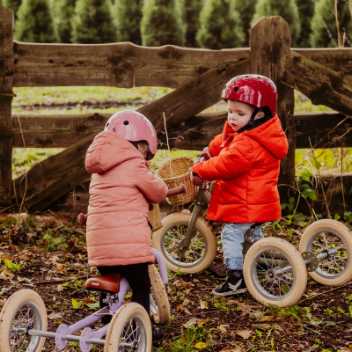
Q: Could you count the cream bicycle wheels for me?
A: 6